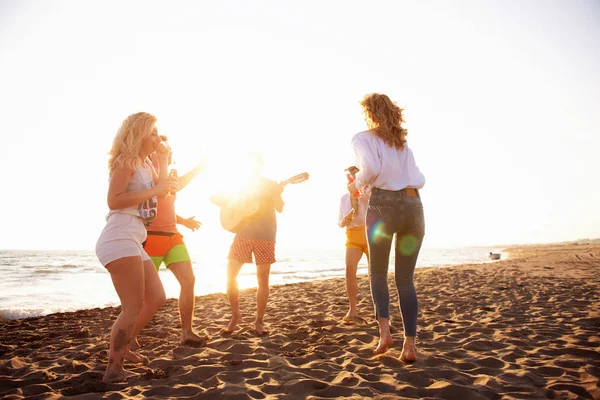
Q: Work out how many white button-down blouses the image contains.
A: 1